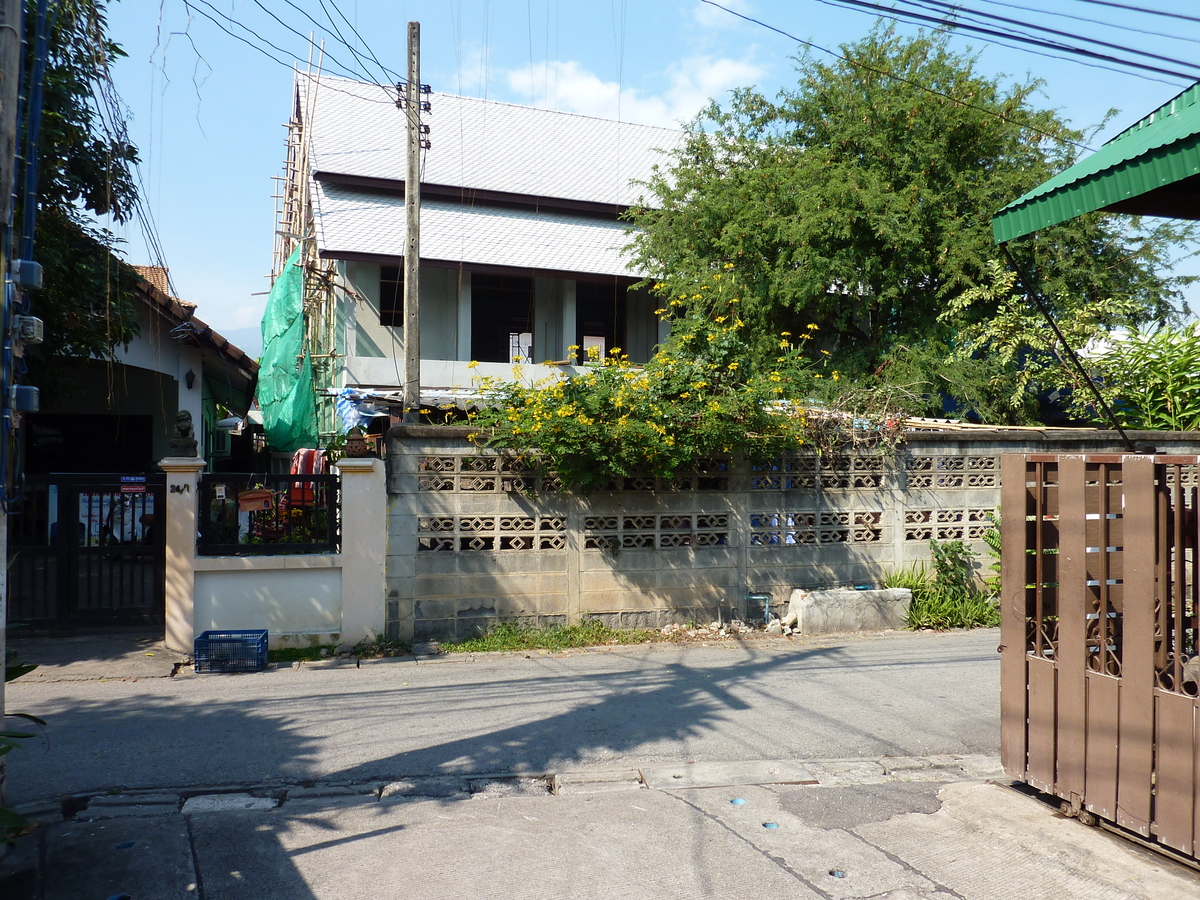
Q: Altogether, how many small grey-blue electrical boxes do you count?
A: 3